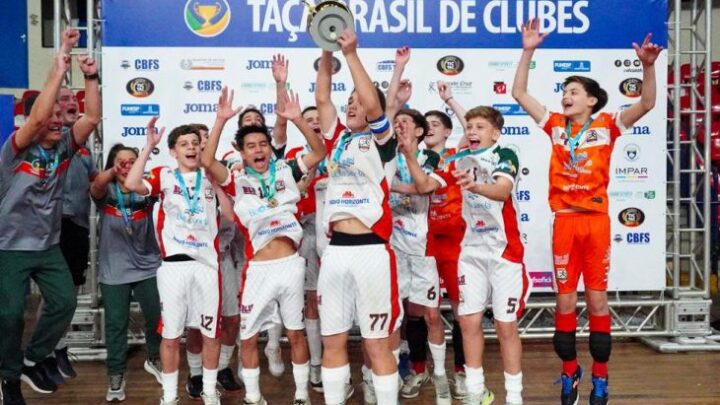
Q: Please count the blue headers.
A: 1